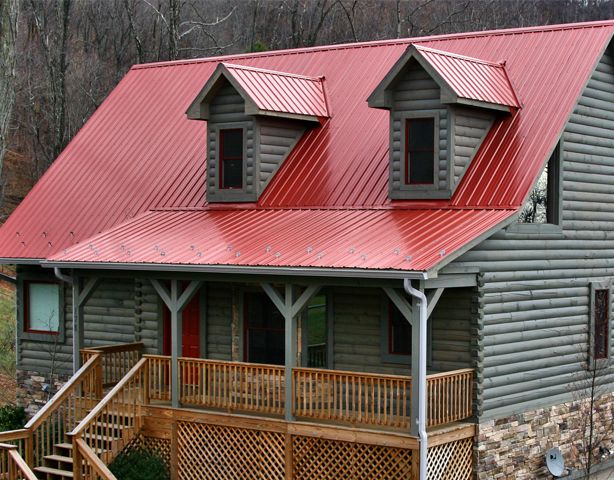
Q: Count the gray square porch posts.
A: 4